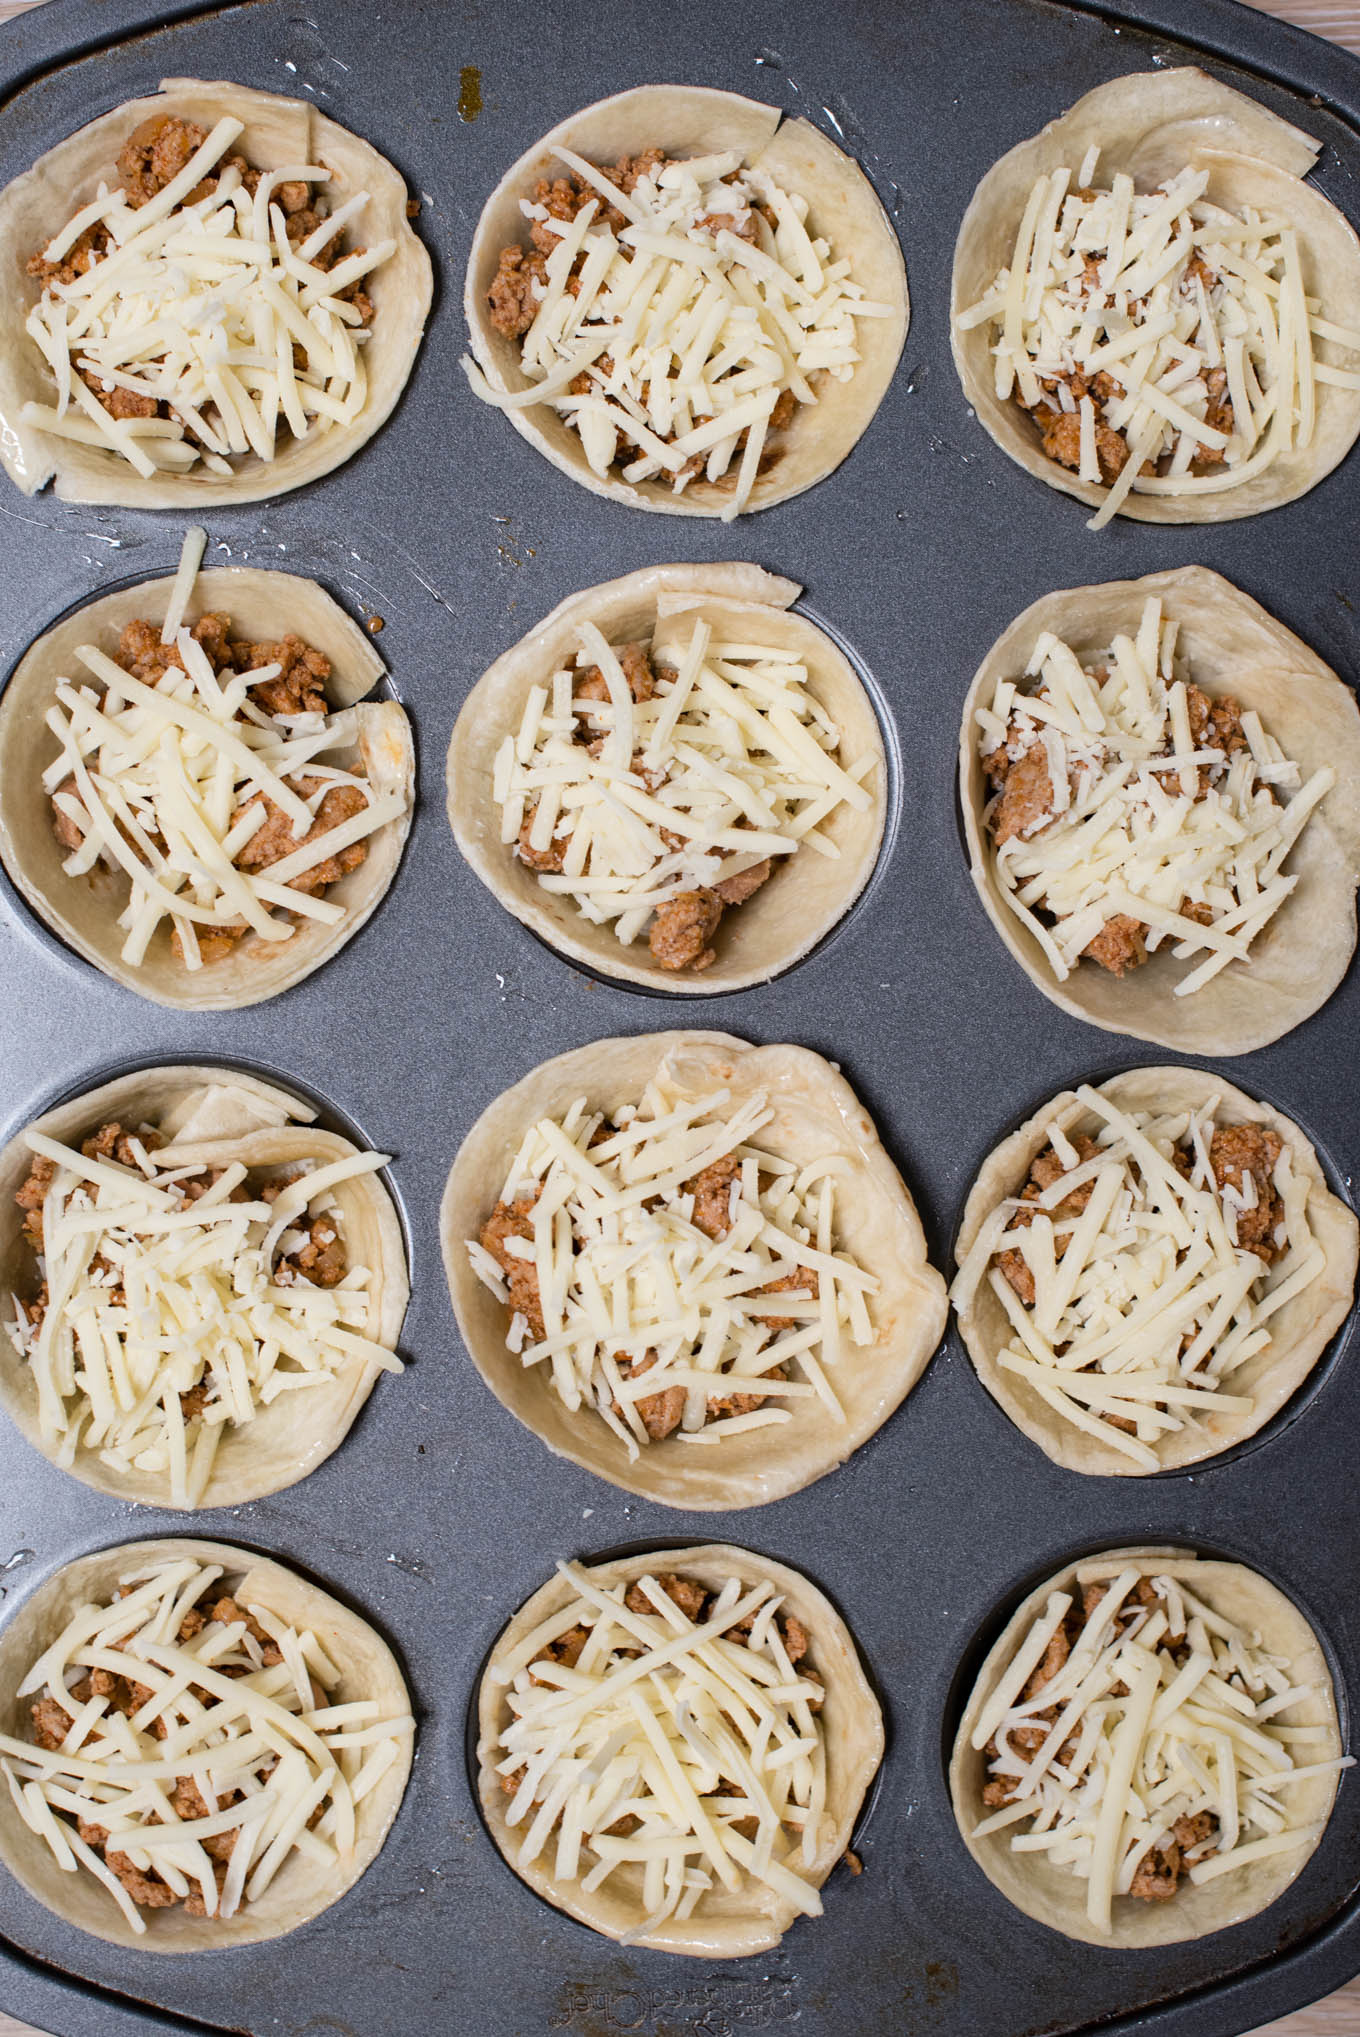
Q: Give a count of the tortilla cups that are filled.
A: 12